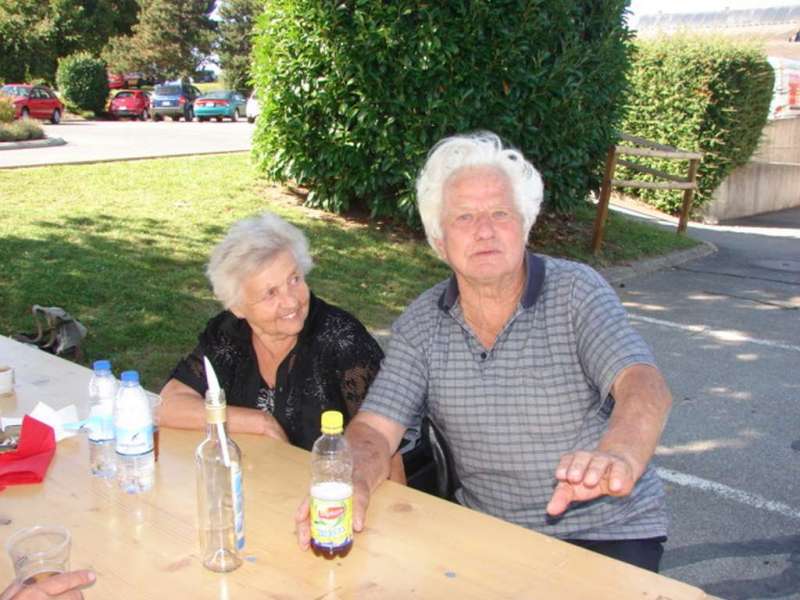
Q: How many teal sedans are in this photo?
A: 1